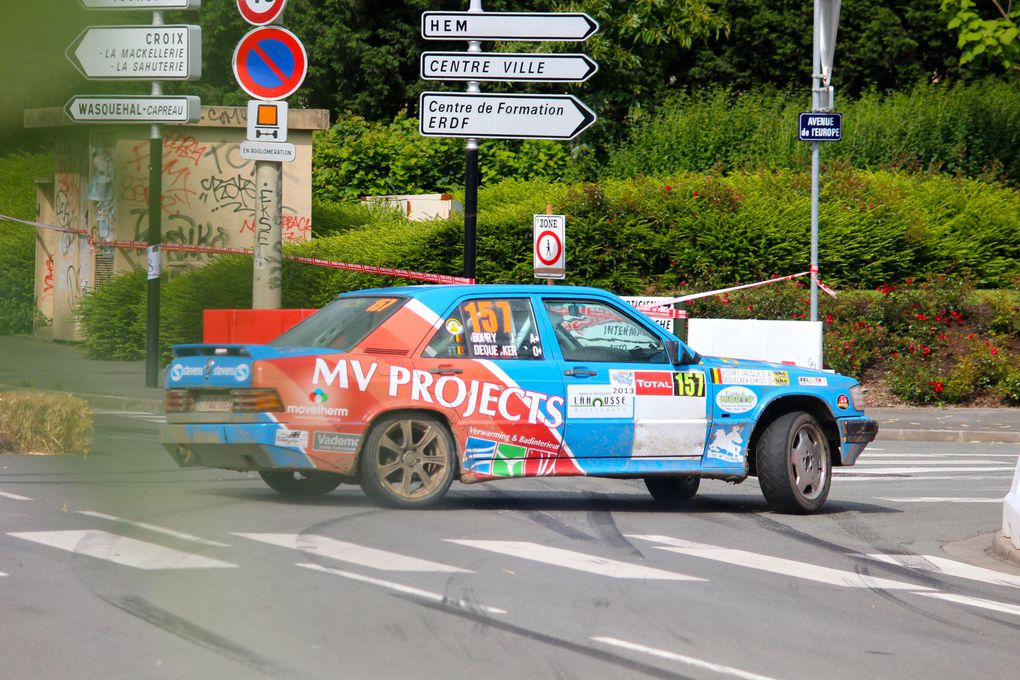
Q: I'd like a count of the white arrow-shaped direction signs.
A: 6